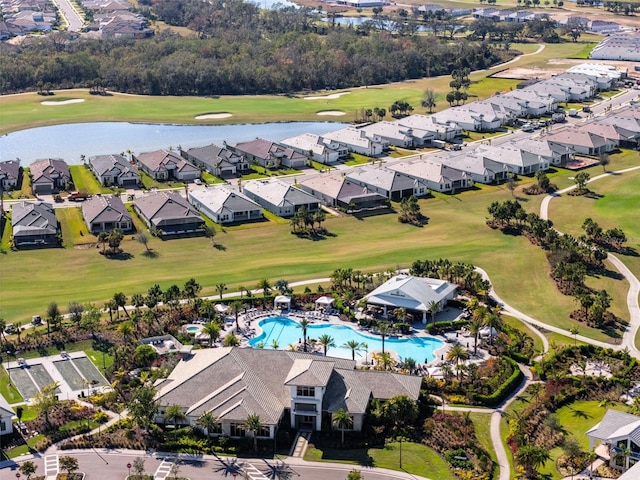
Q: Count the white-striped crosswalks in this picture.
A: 3